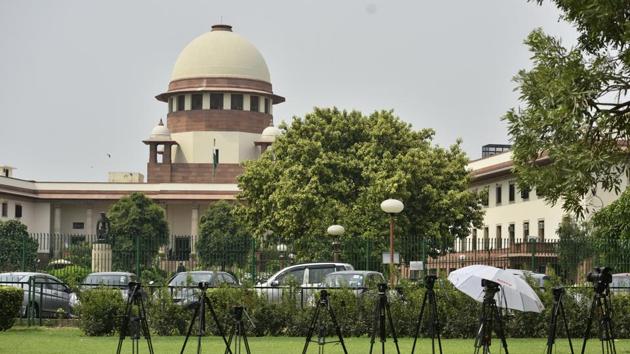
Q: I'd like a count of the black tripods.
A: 9